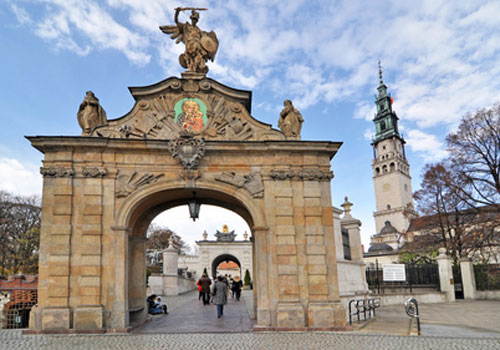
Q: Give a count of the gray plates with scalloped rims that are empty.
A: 0